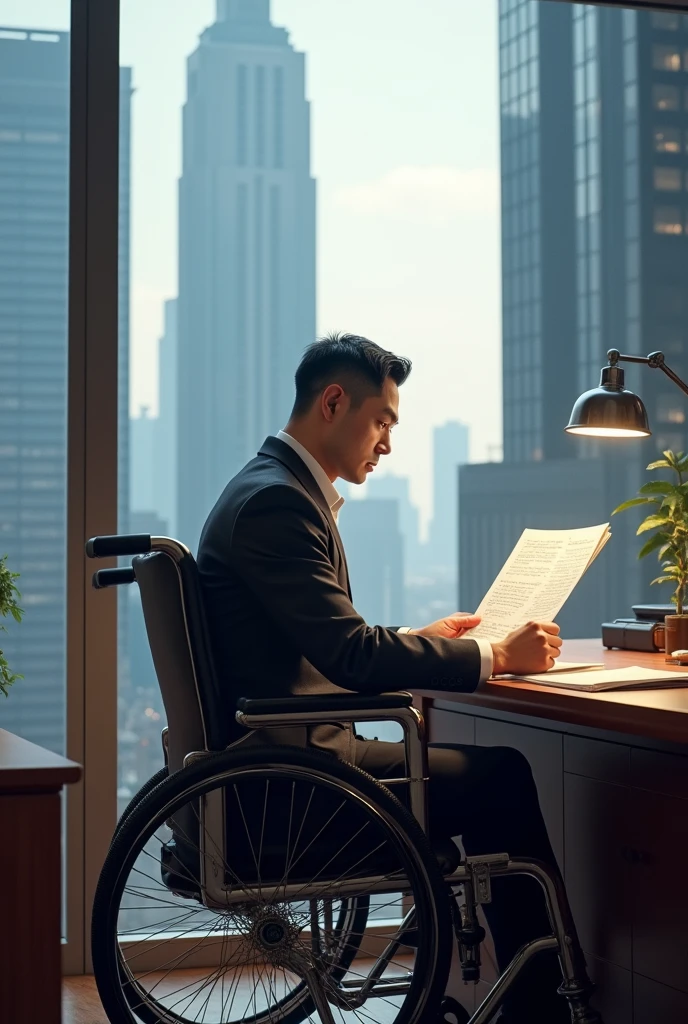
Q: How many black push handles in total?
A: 2